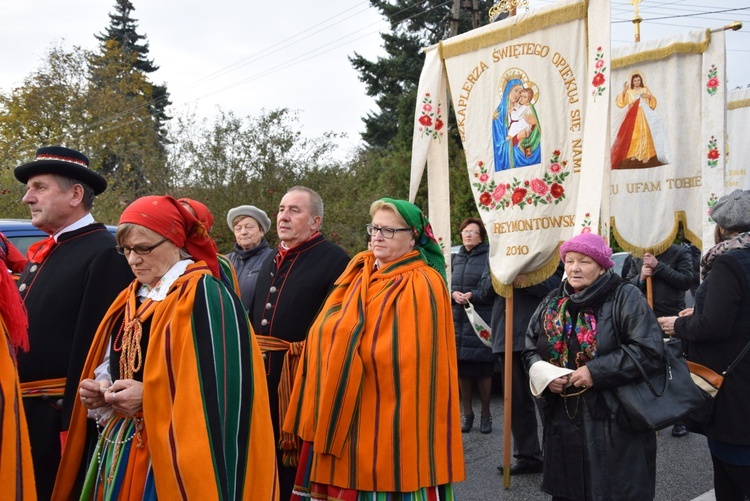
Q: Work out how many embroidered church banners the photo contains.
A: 3